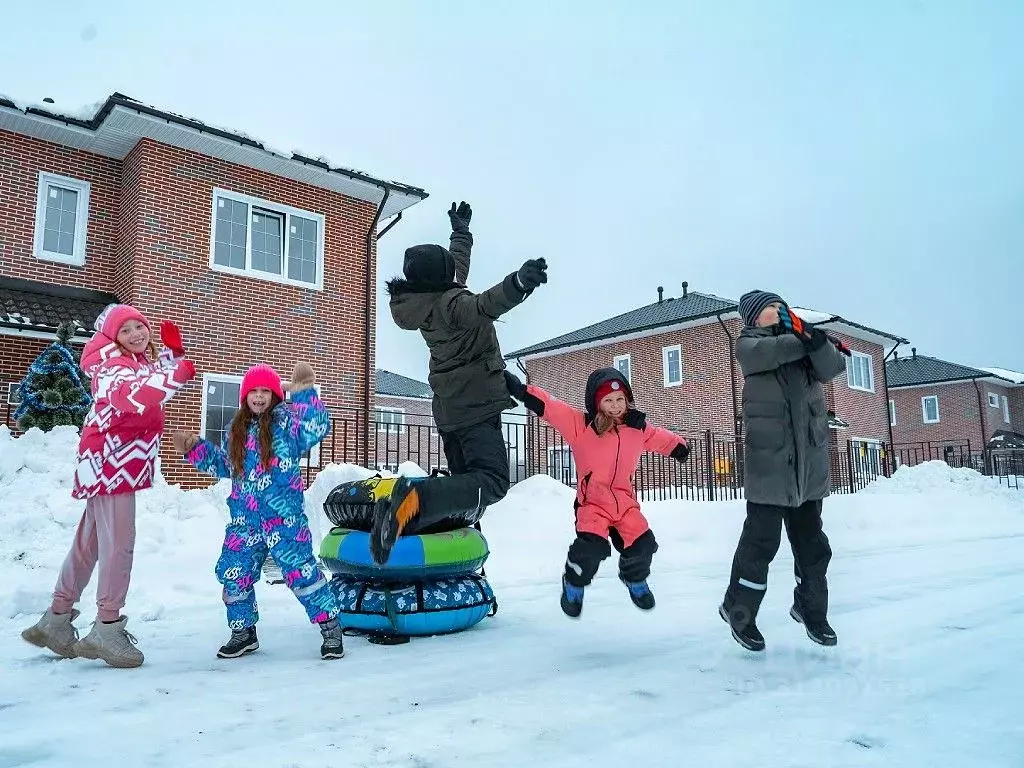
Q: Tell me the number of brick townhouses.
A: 4